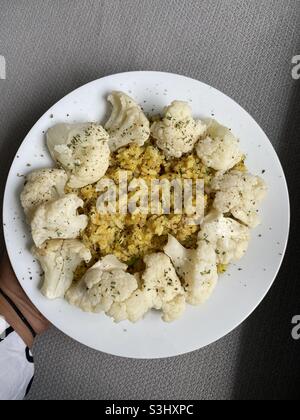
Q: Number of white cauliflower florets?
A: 12